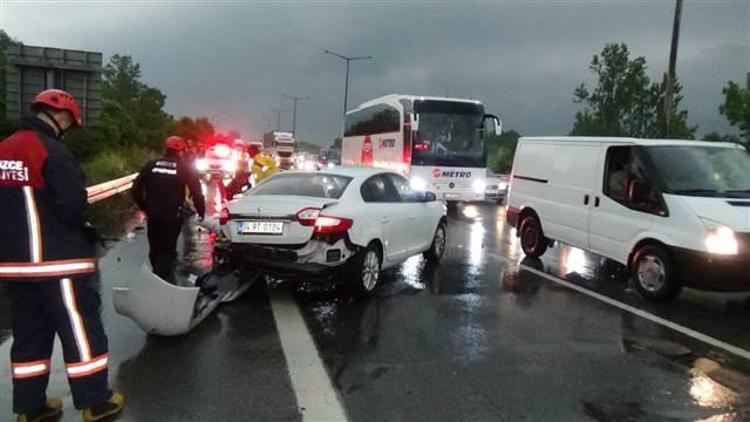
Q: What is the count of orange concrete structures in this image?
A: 0